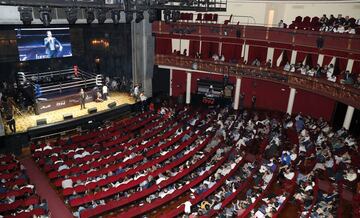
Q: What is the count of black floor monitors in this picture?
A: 4